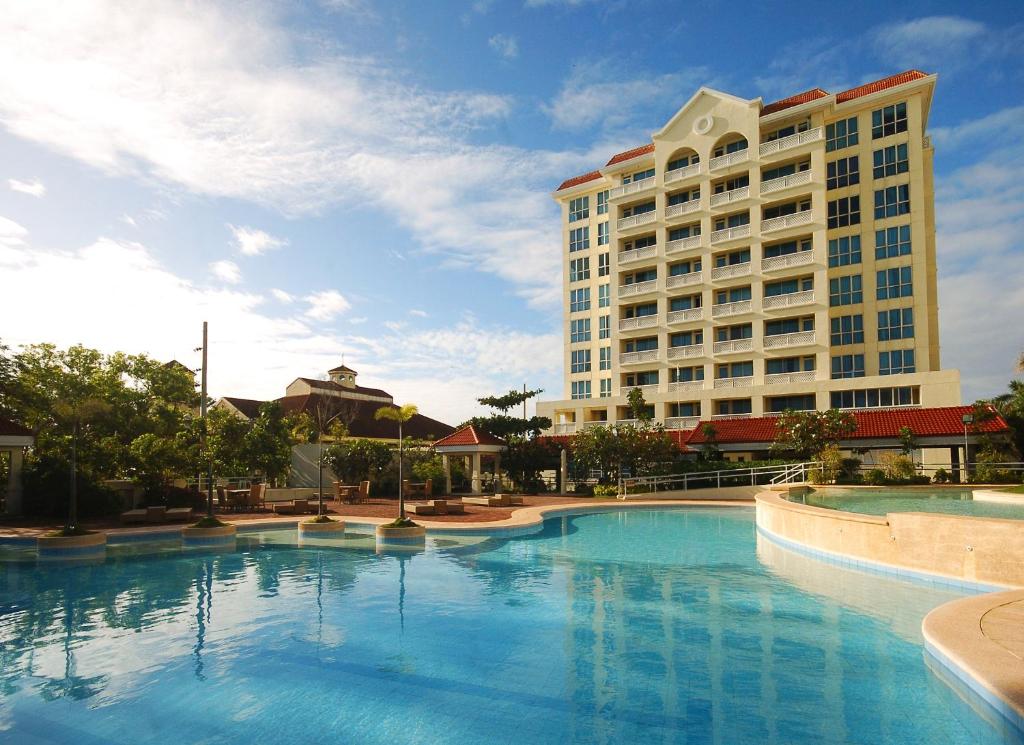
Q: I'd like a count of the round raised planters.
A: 4